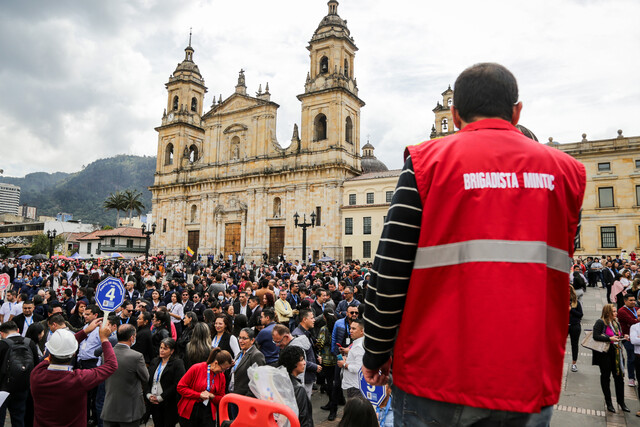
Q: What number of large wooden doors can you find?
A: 3